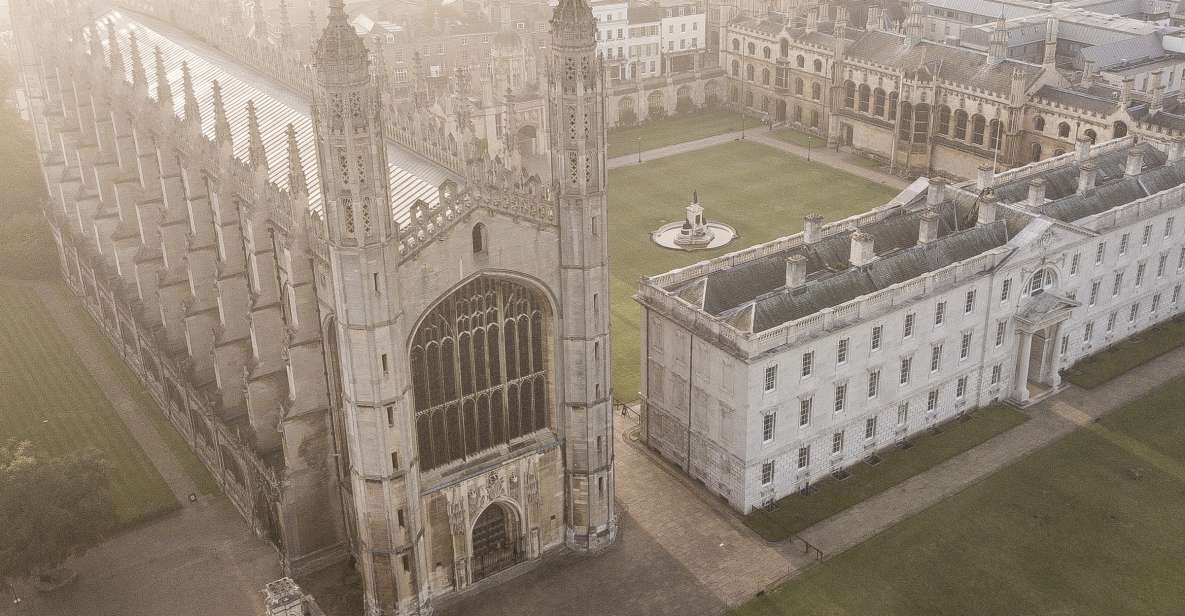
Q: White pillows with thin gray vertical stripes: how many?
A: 0